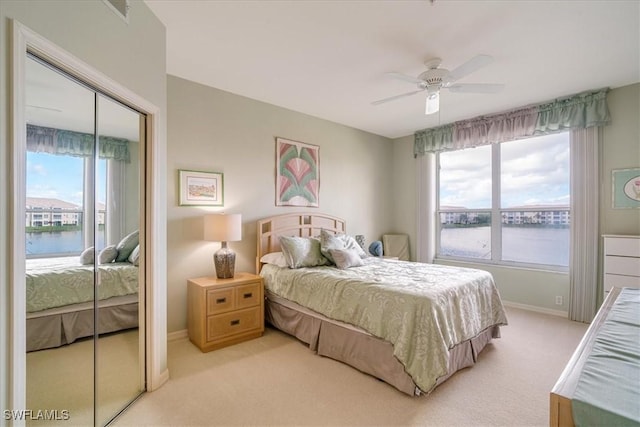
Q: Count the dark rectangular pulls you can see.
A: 3